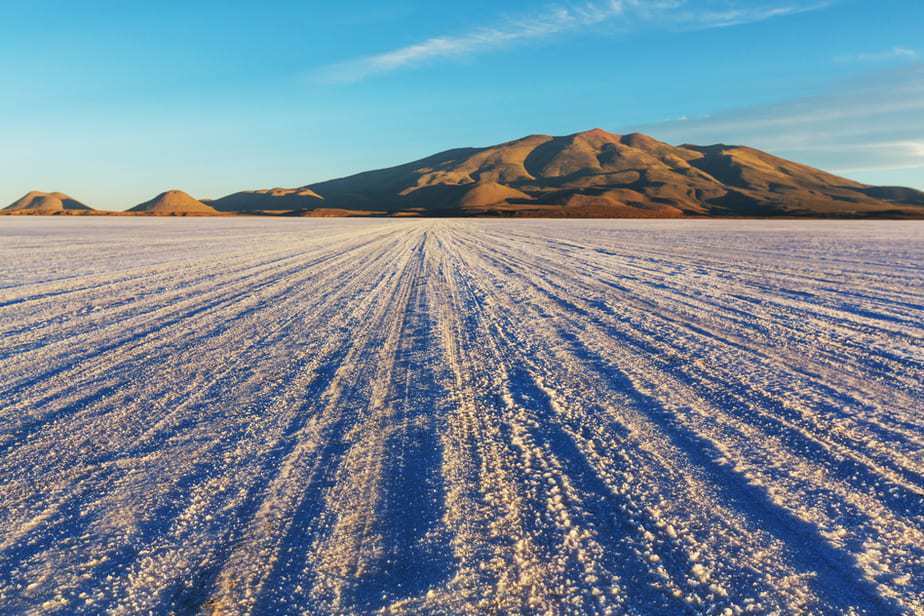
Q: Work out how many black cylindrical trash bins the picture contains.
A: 0